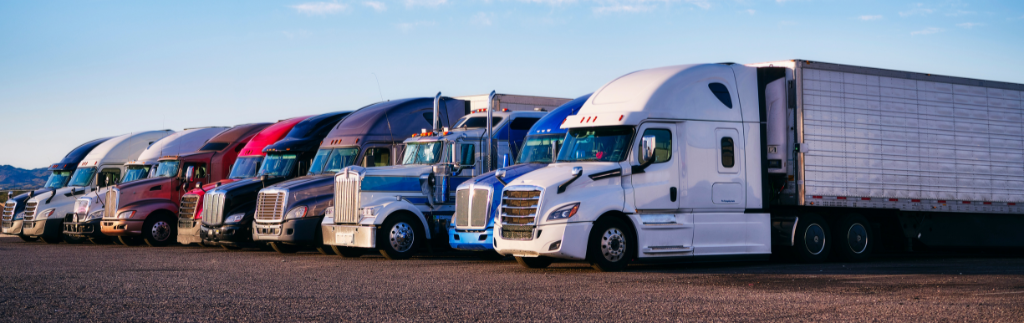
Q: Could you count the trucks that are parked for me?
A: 10